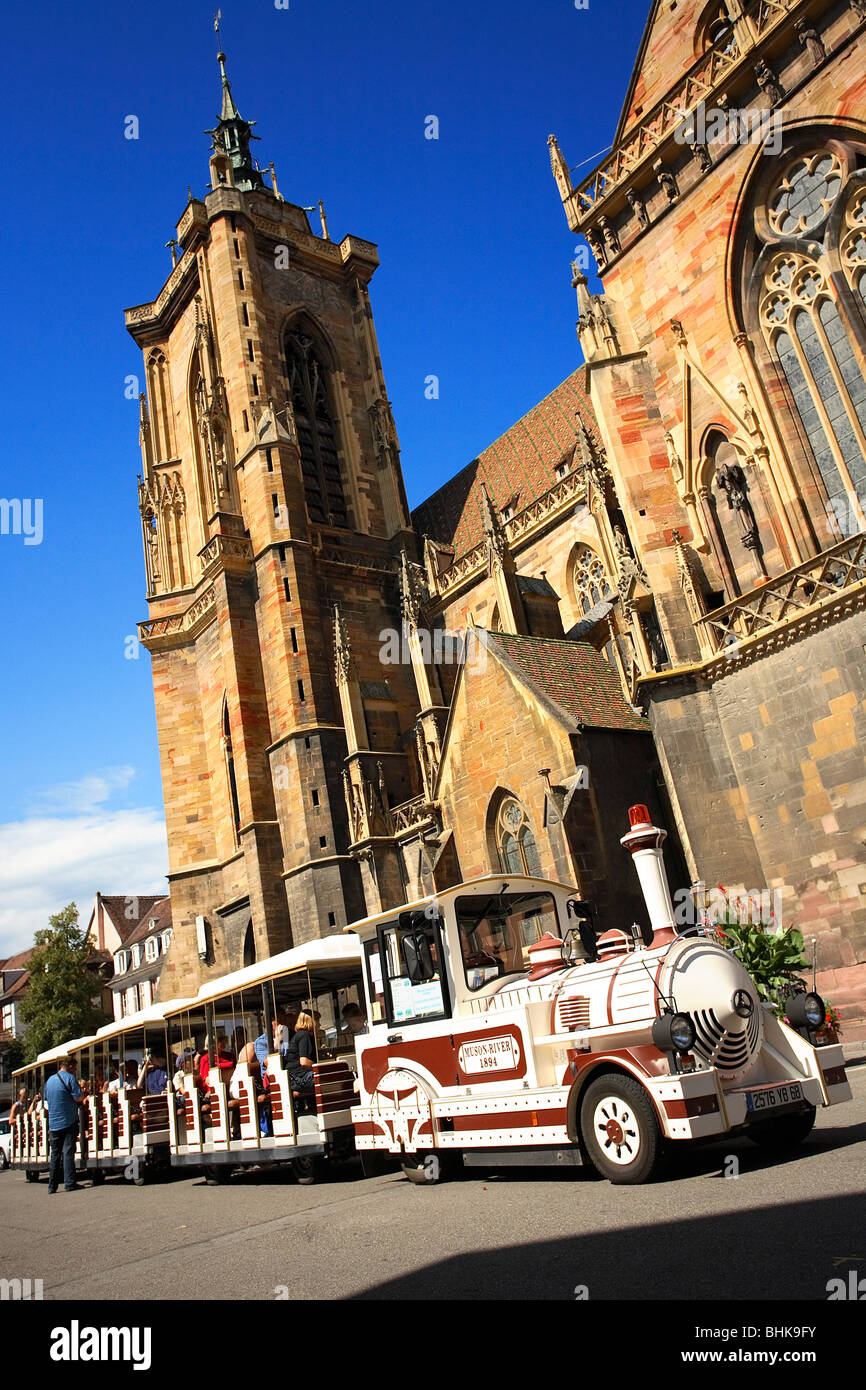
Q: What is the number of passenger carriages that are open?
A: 3